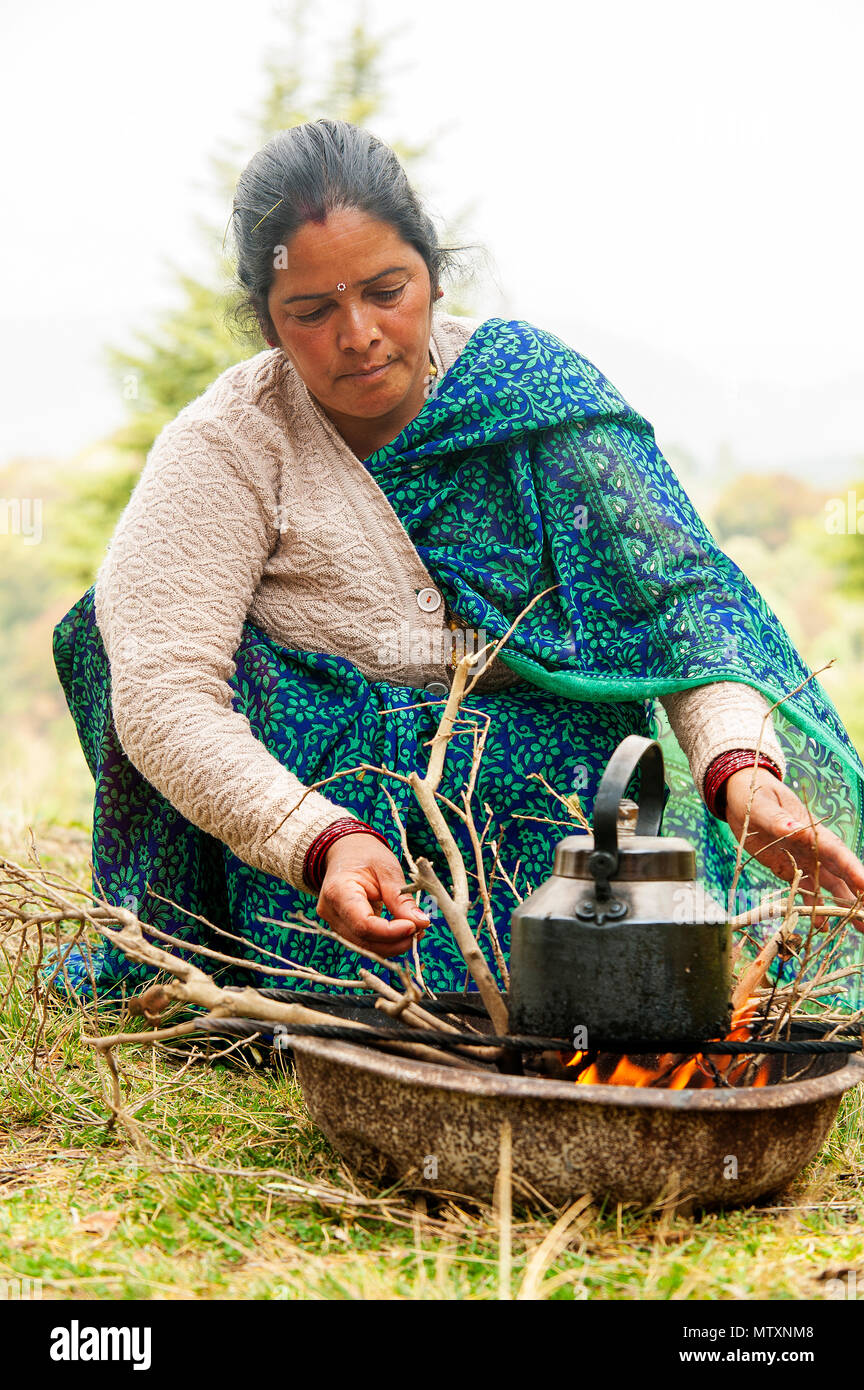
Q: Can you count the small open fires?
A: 1